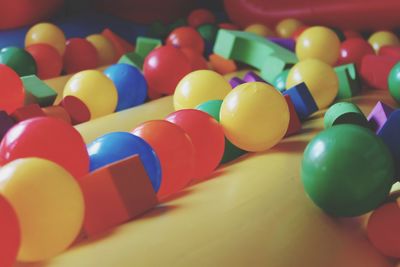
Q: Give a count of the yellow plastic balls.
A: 11